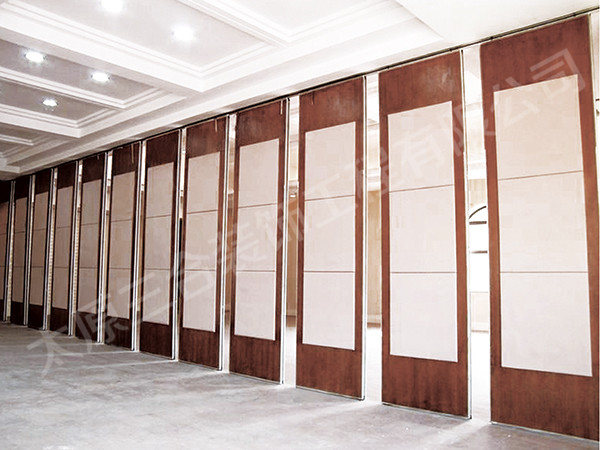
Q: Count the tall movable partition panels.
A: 12